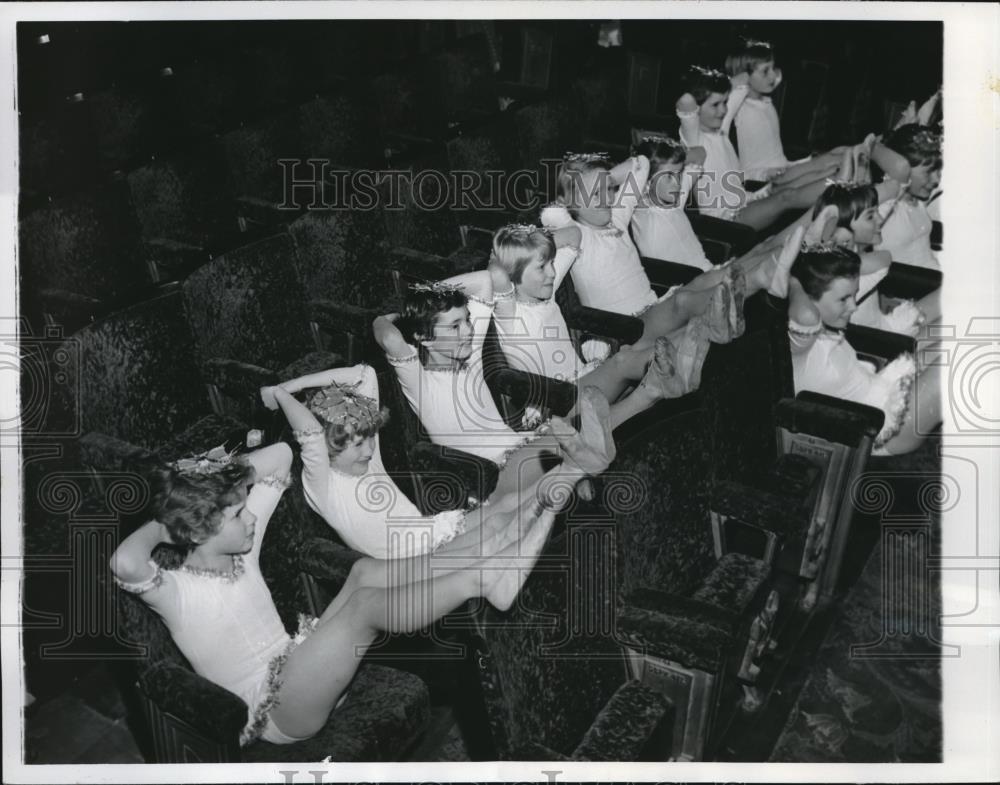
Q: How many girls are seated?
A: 11